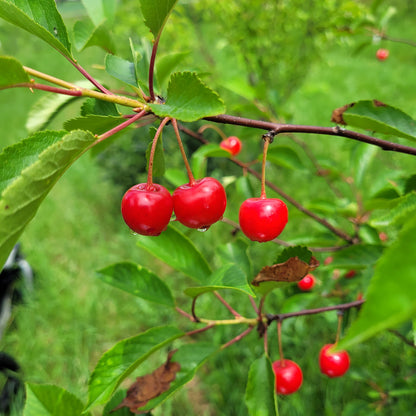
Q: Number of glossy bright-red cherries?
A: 8